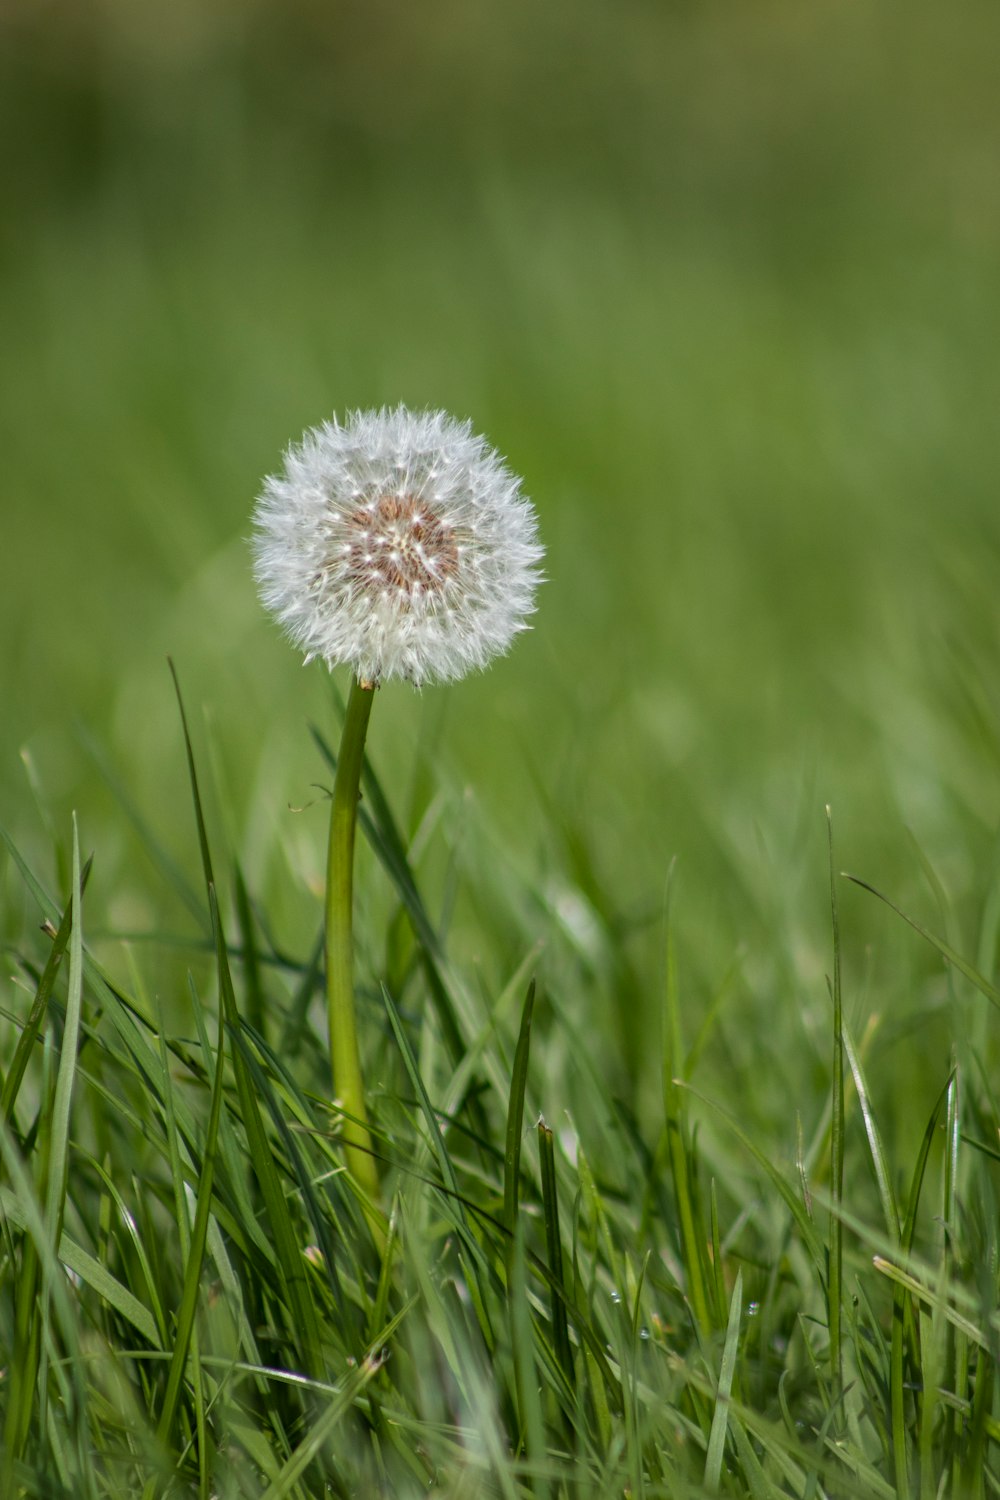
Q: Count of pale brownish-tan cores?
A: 1